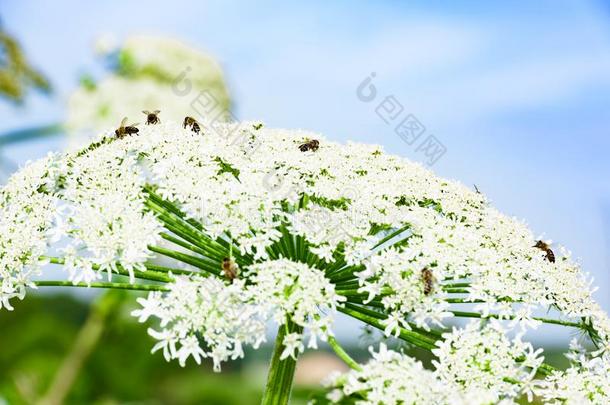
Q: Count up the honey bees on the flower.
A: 7